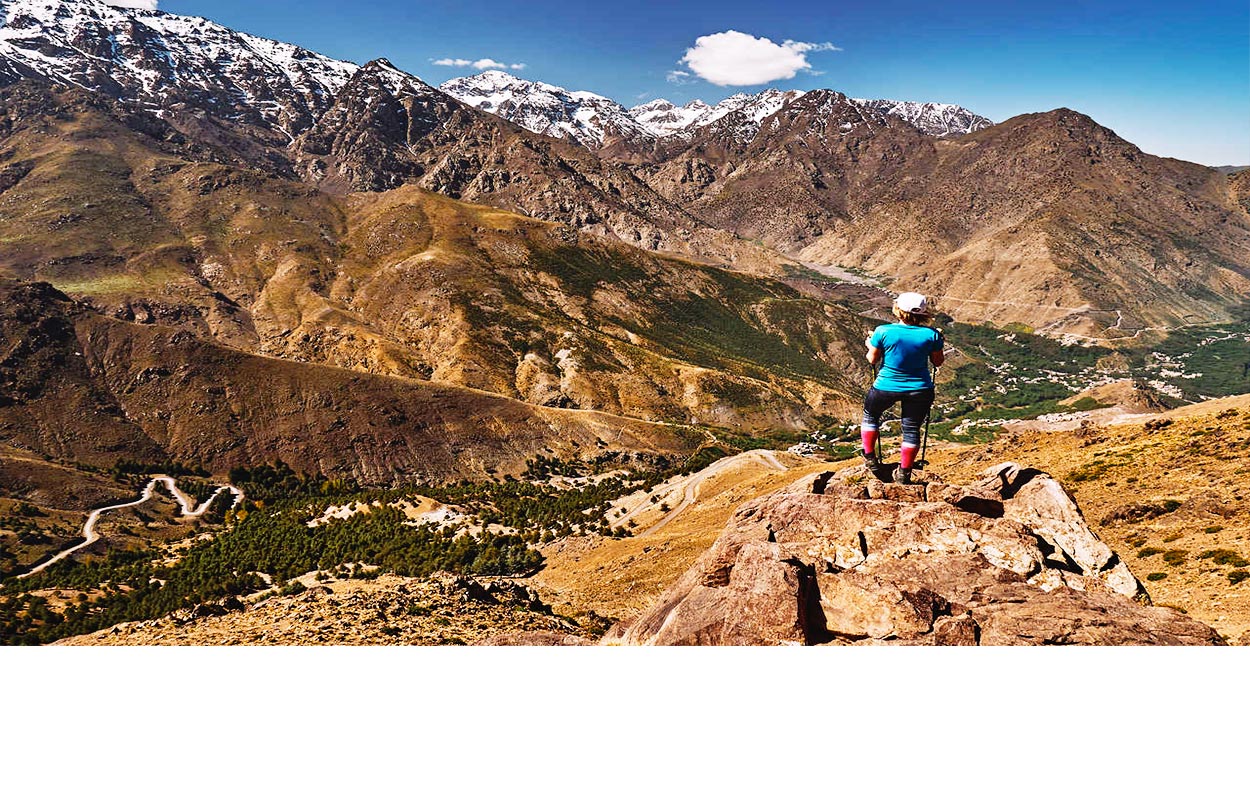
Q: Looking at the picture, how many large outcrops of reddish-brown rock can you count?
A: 1